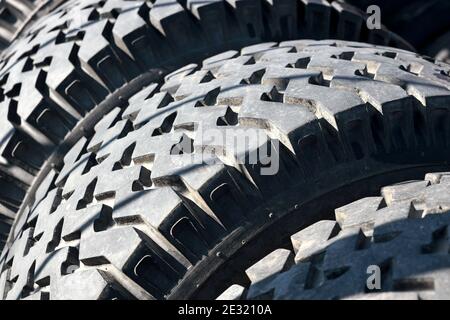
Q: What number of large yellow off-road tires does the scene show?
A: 0